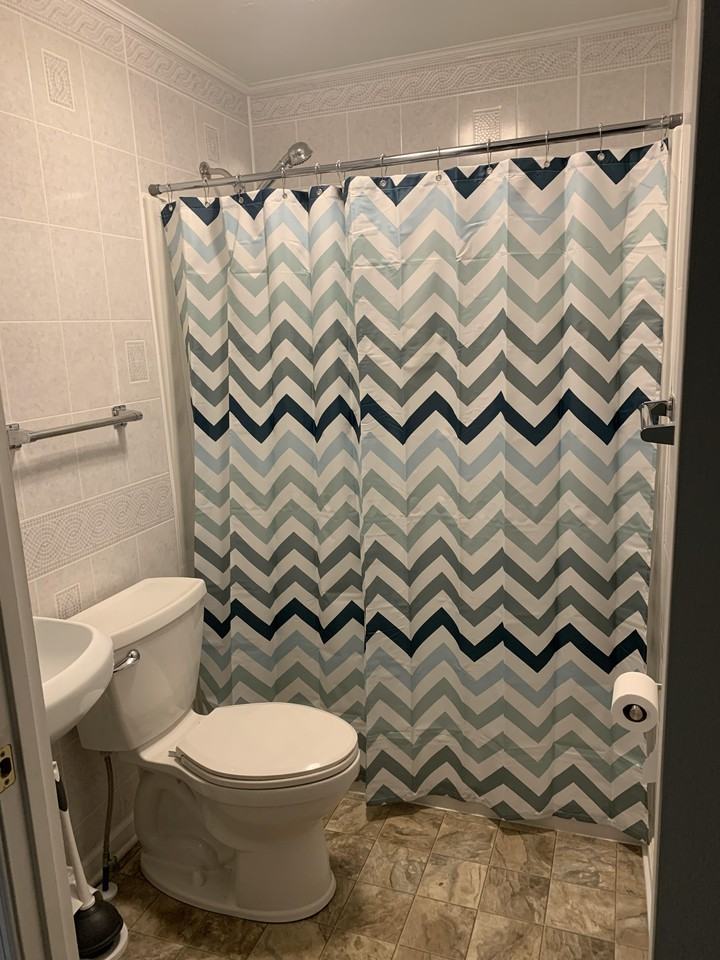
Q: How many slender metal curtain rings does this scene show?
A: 12